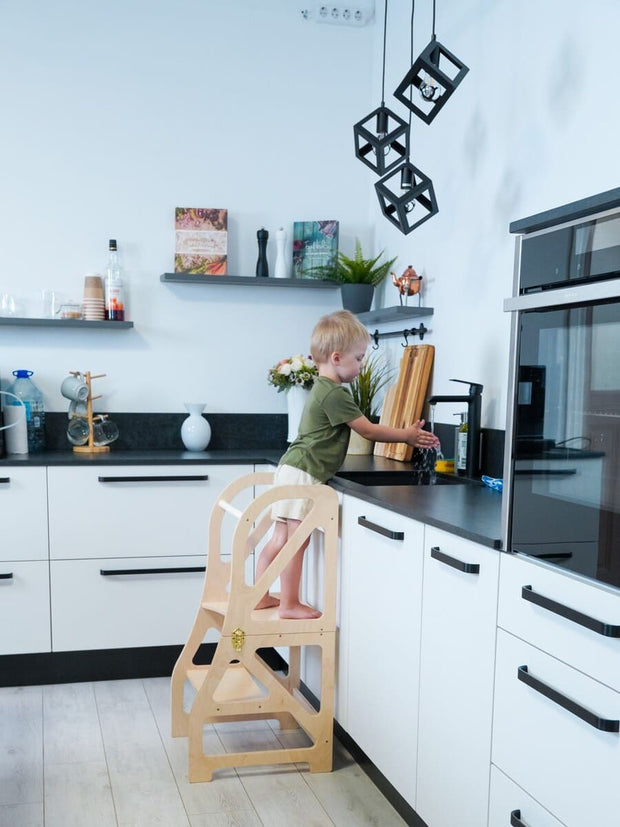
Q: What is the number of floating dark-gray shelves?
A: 3